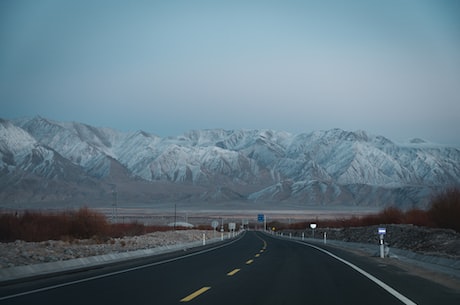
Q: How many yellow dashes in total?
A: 5